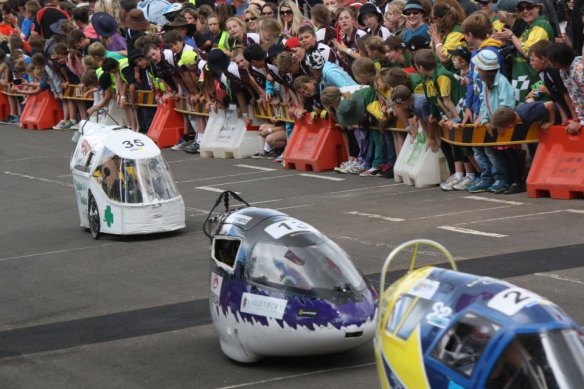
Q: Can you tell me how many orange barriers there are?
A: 5